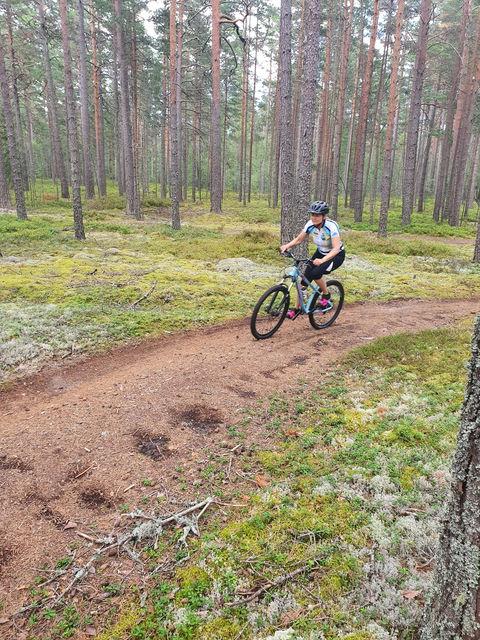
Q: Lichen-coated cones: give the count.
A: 0